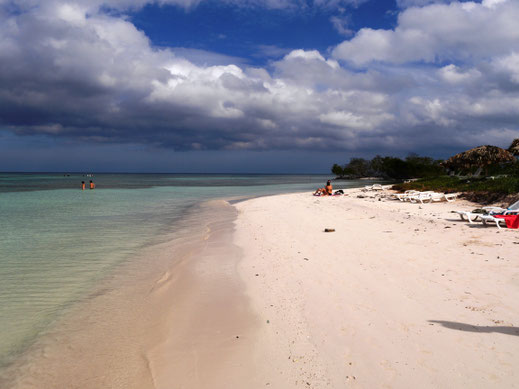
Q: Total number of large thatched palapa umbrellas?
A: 2